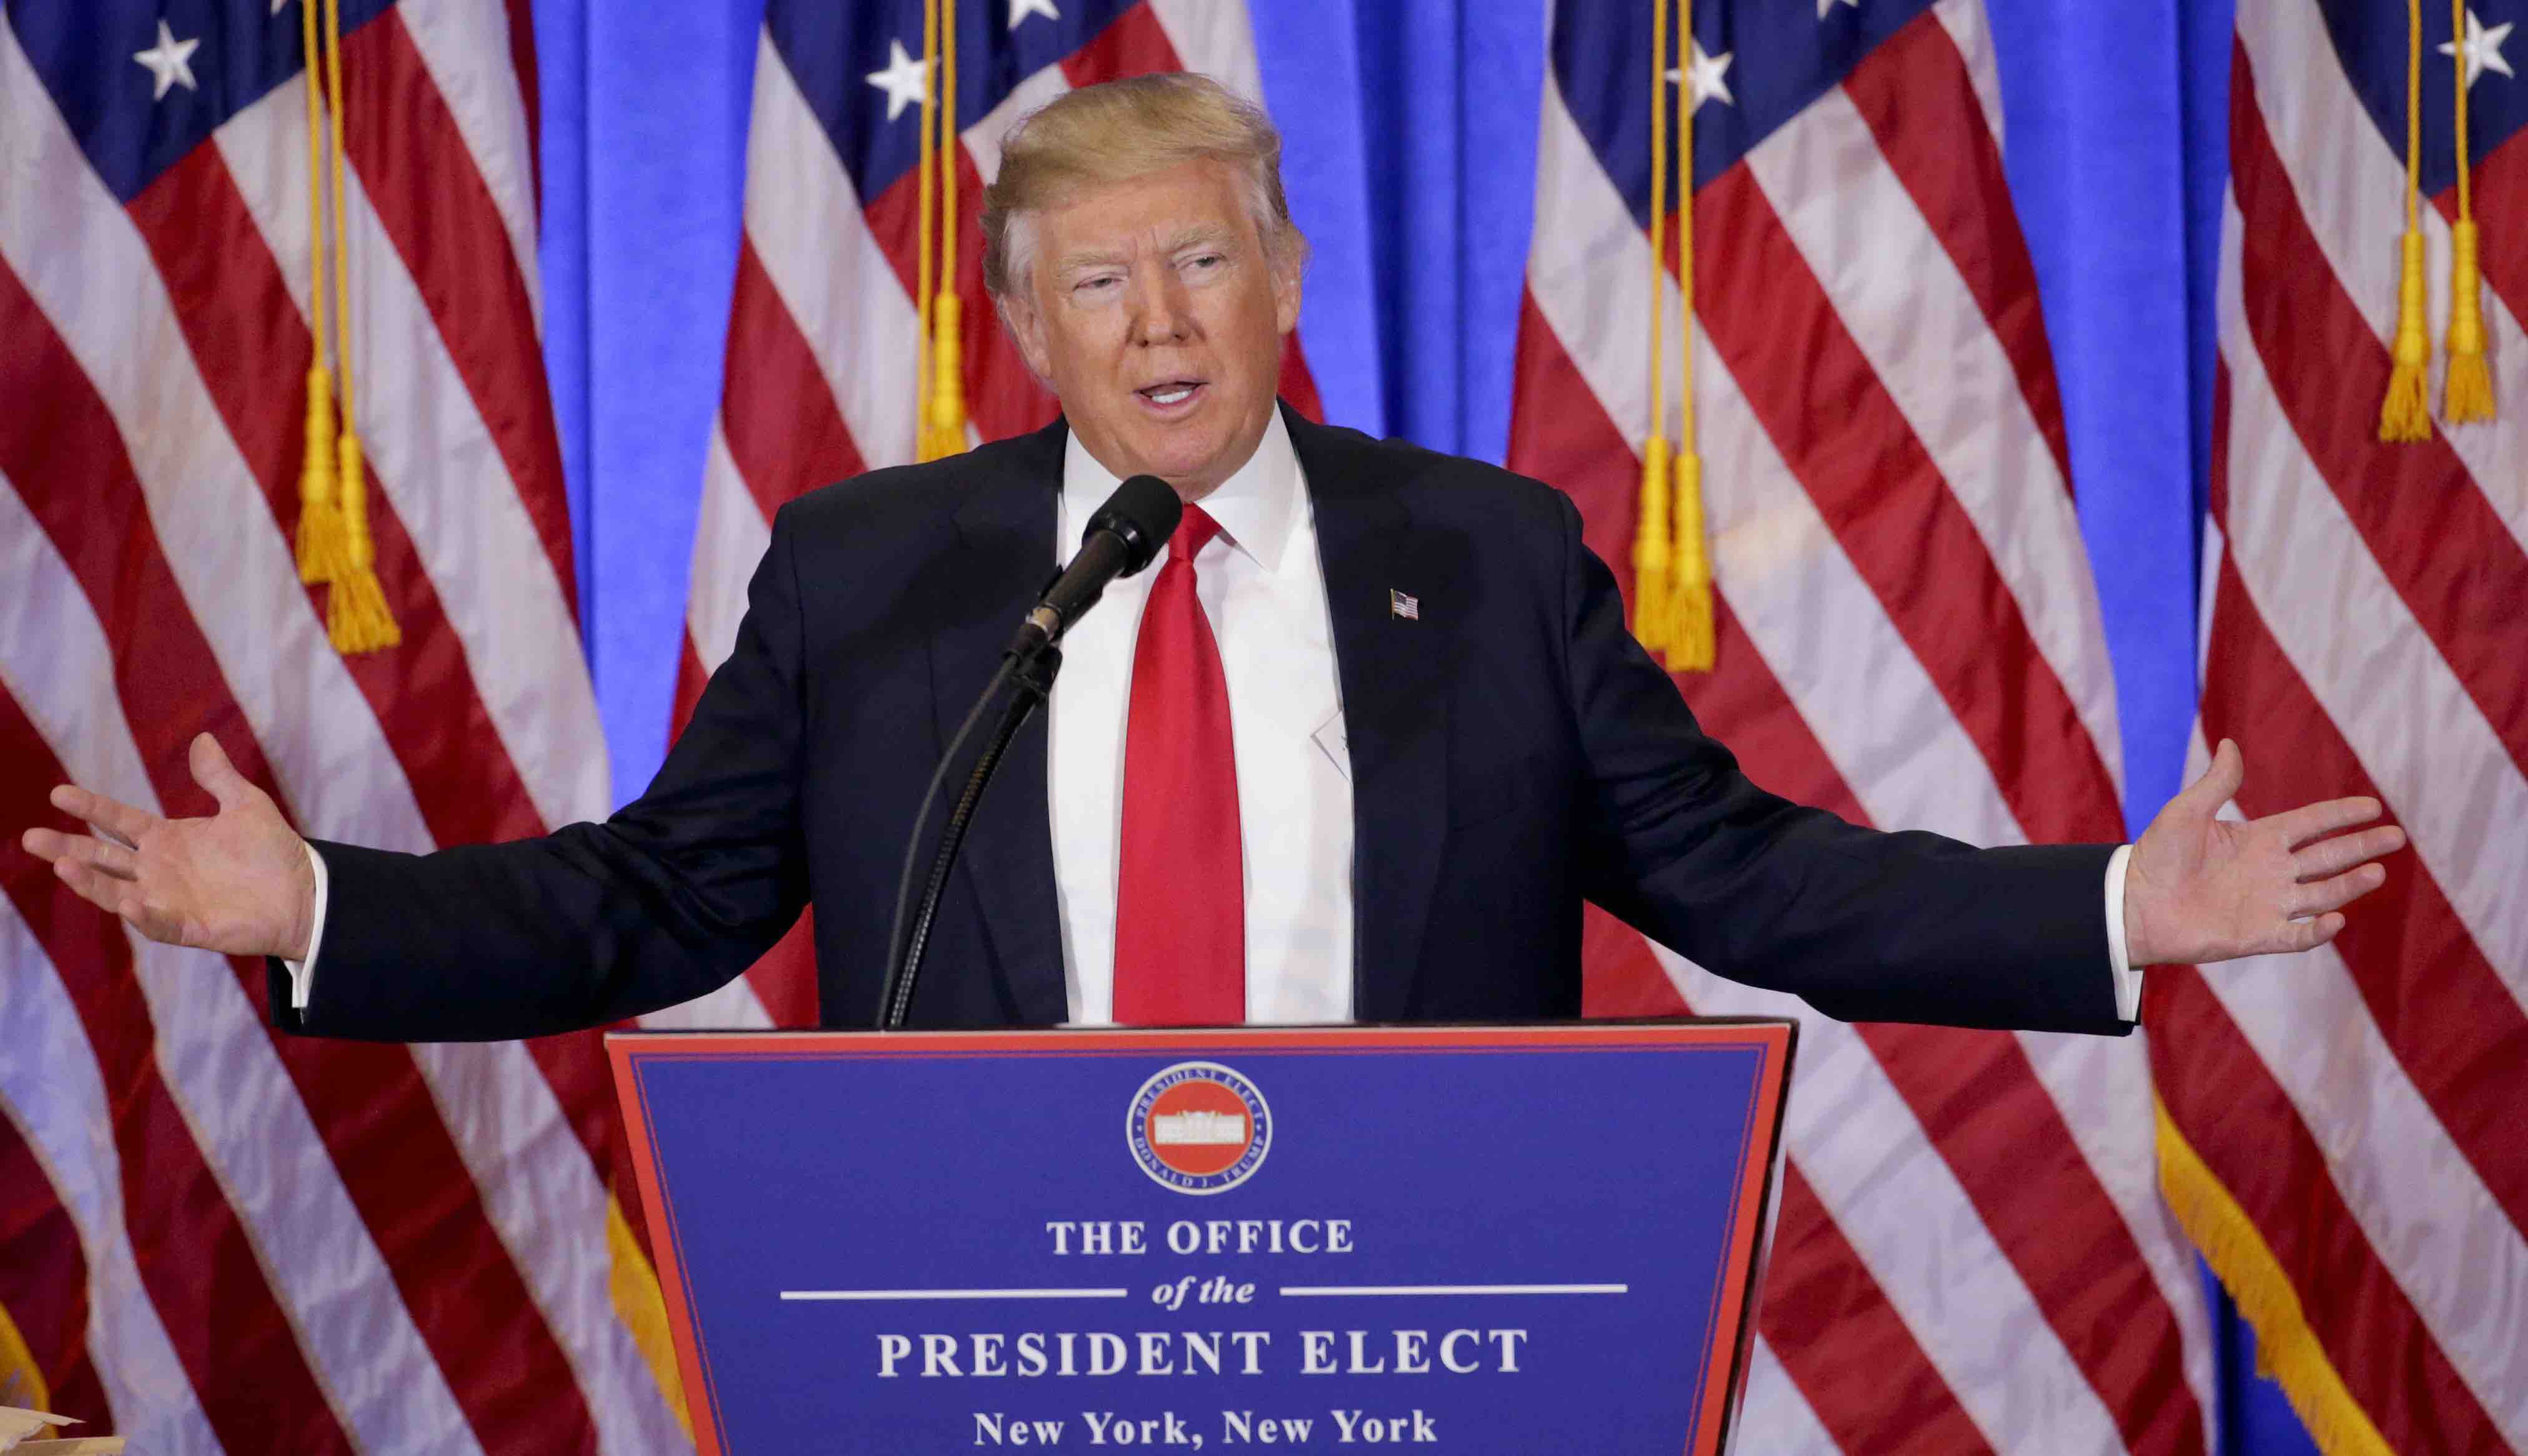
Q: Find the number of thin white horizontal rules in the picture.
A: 2